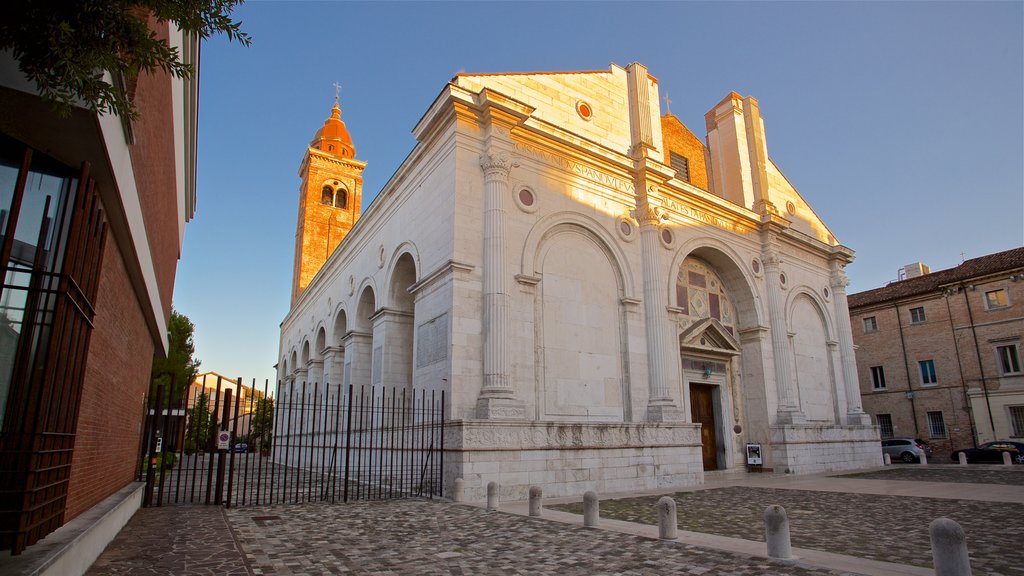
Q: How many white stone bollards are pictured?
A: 11